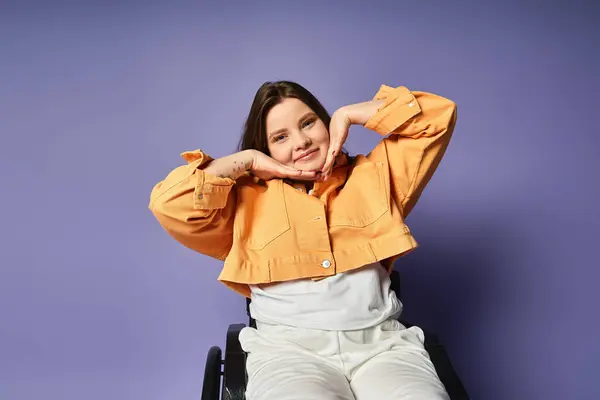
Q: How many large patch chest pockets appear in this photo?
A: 2